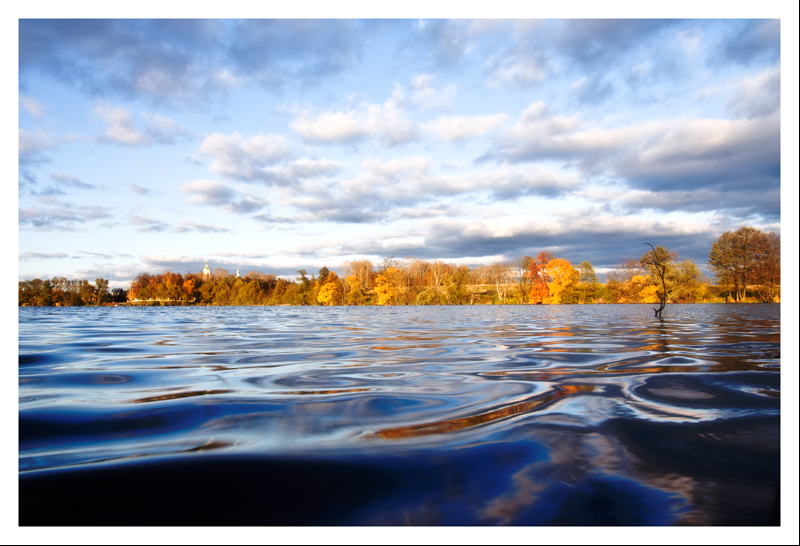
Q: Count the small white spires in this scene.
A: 2